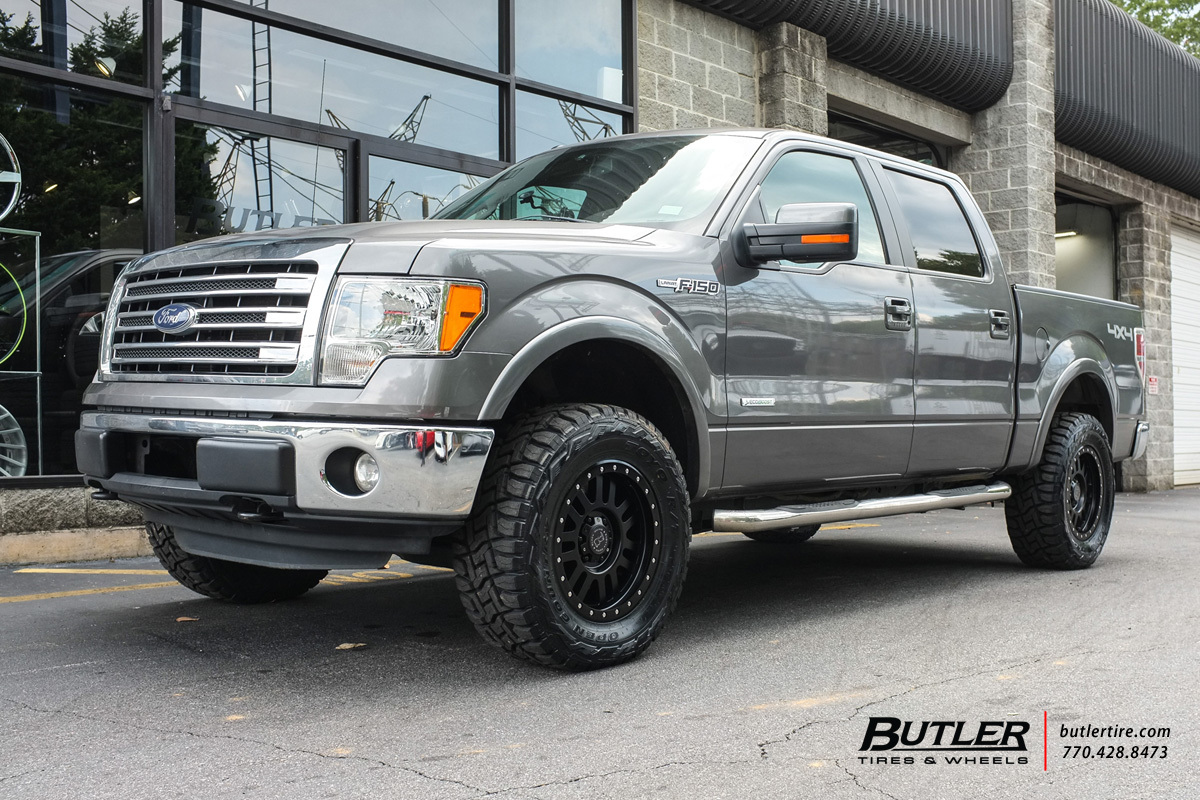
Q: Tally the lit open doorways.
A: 1